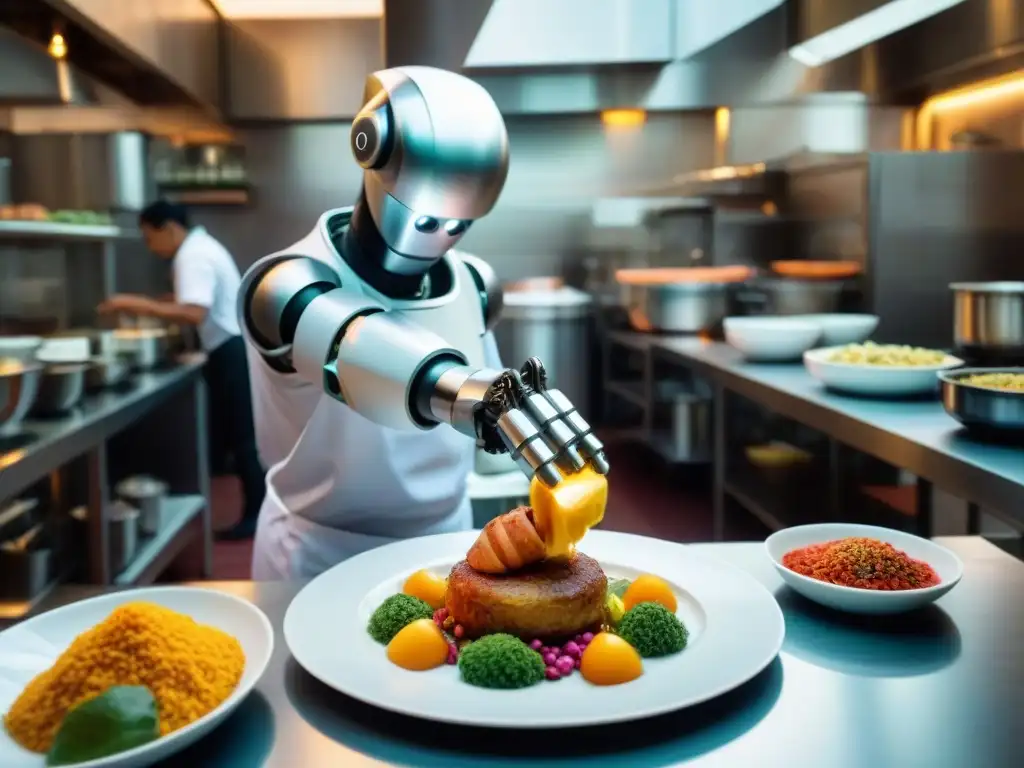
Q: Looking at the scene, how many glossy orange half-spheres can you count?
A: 4